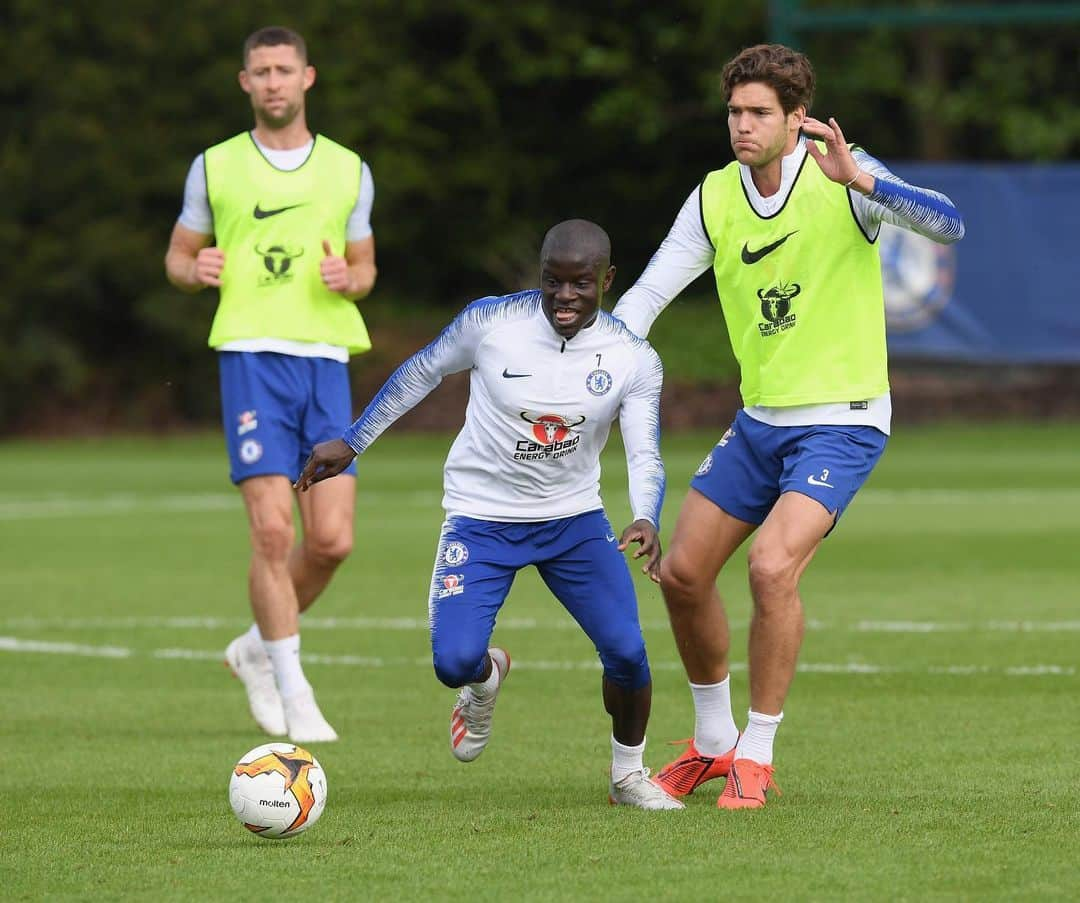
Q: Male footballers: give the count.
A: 3